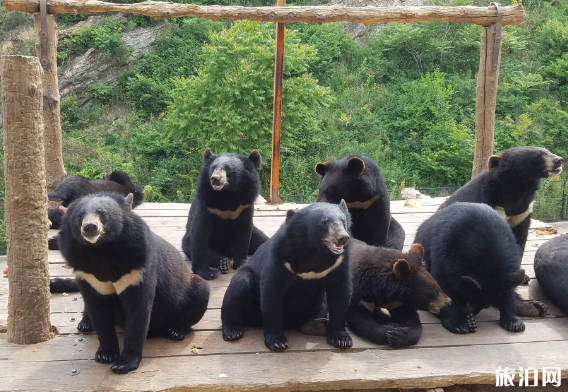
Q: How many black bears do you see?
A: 9